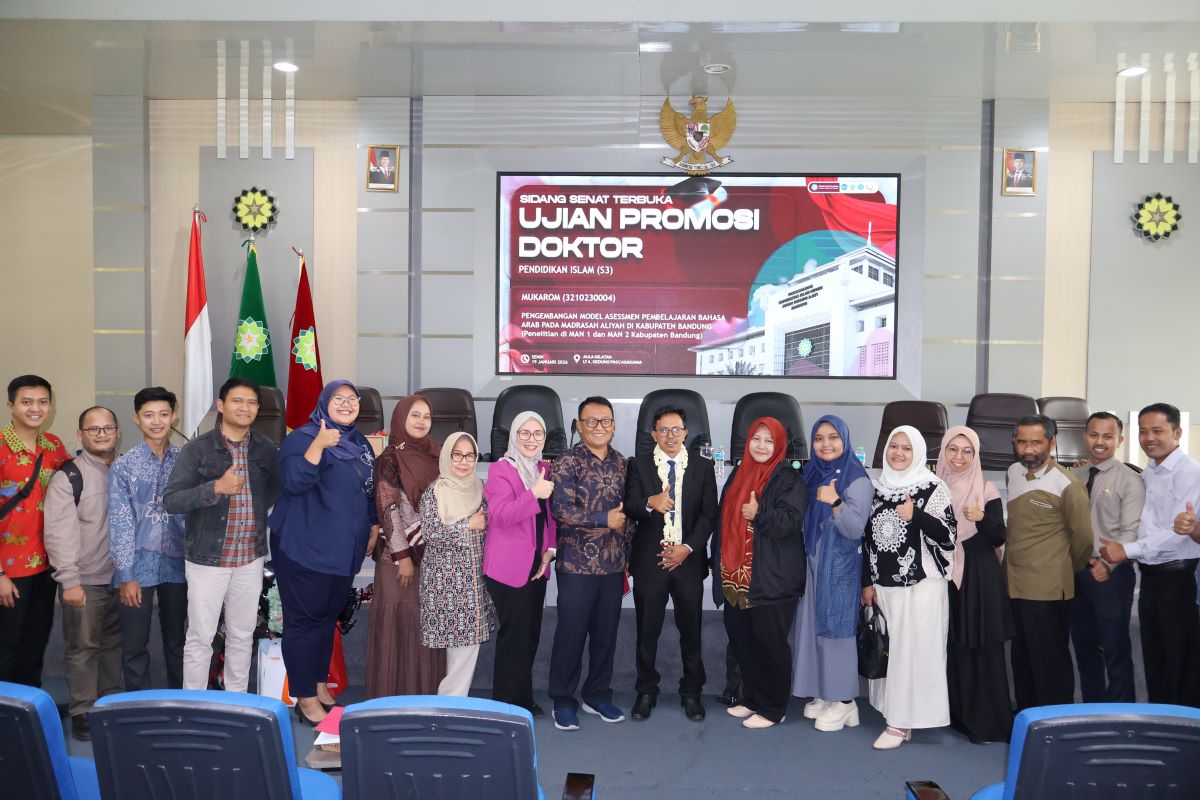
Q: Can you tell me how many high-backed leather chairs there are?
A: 9